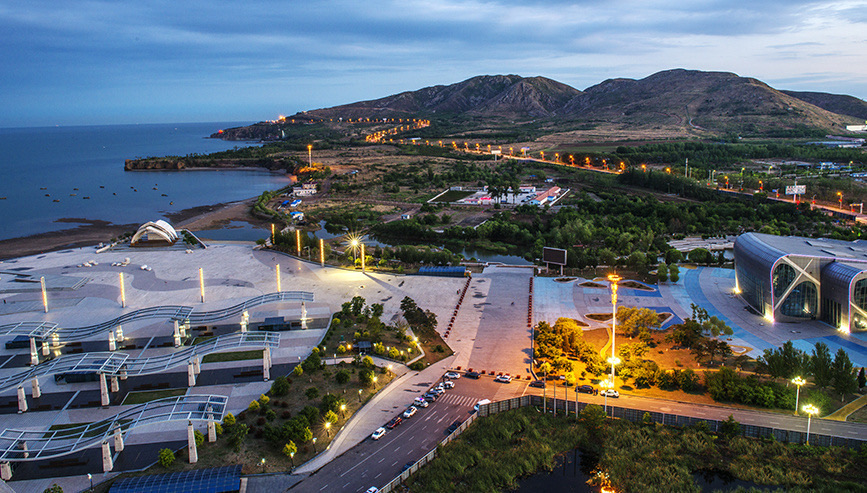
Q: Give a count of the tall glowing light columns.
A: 8